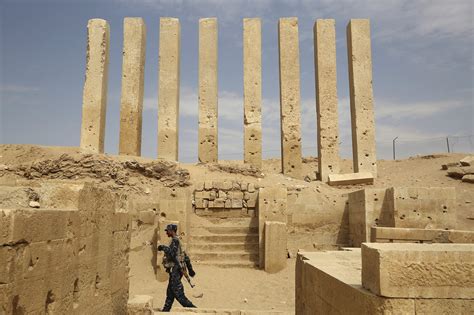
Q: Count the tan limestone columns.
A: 8